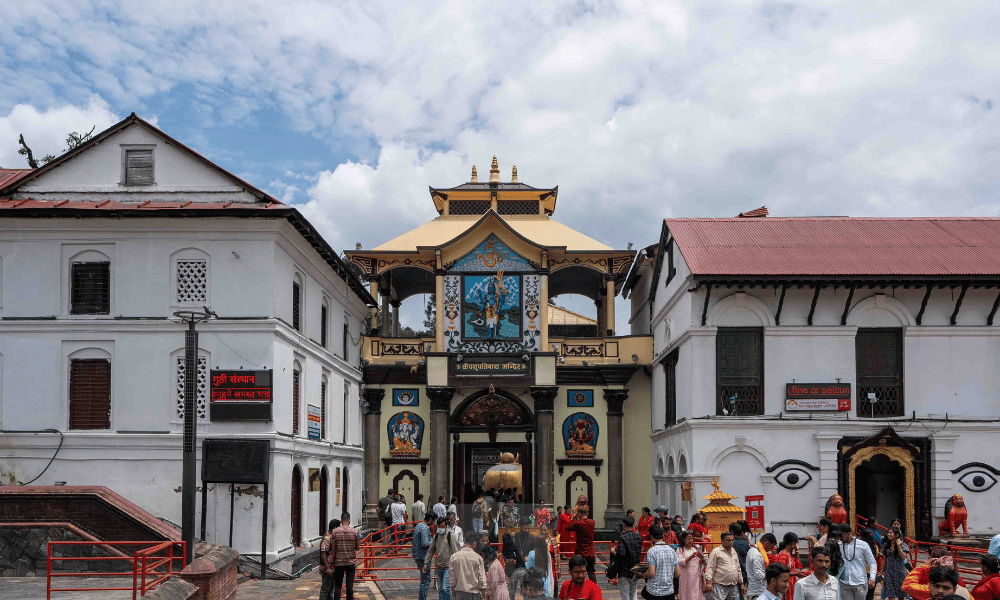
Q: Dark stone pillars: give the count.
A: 4